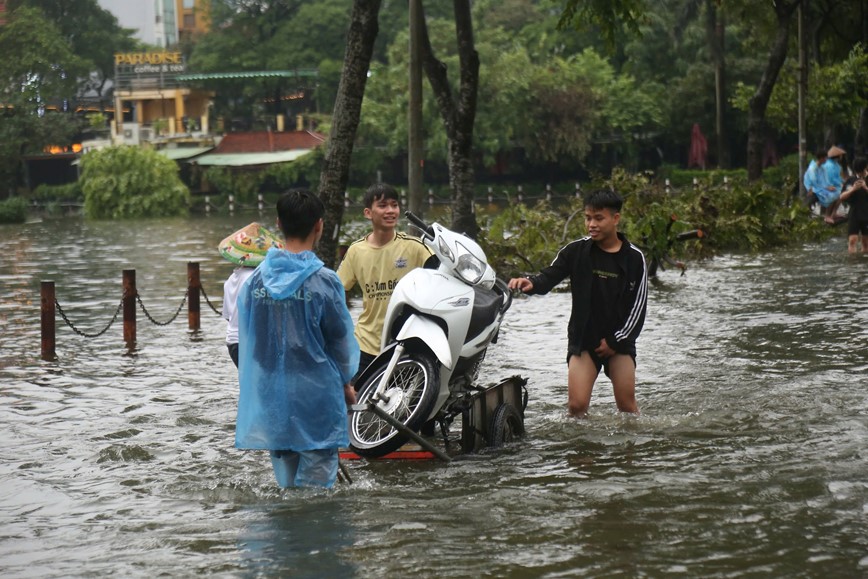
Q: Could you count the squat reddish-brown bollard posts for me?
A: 3